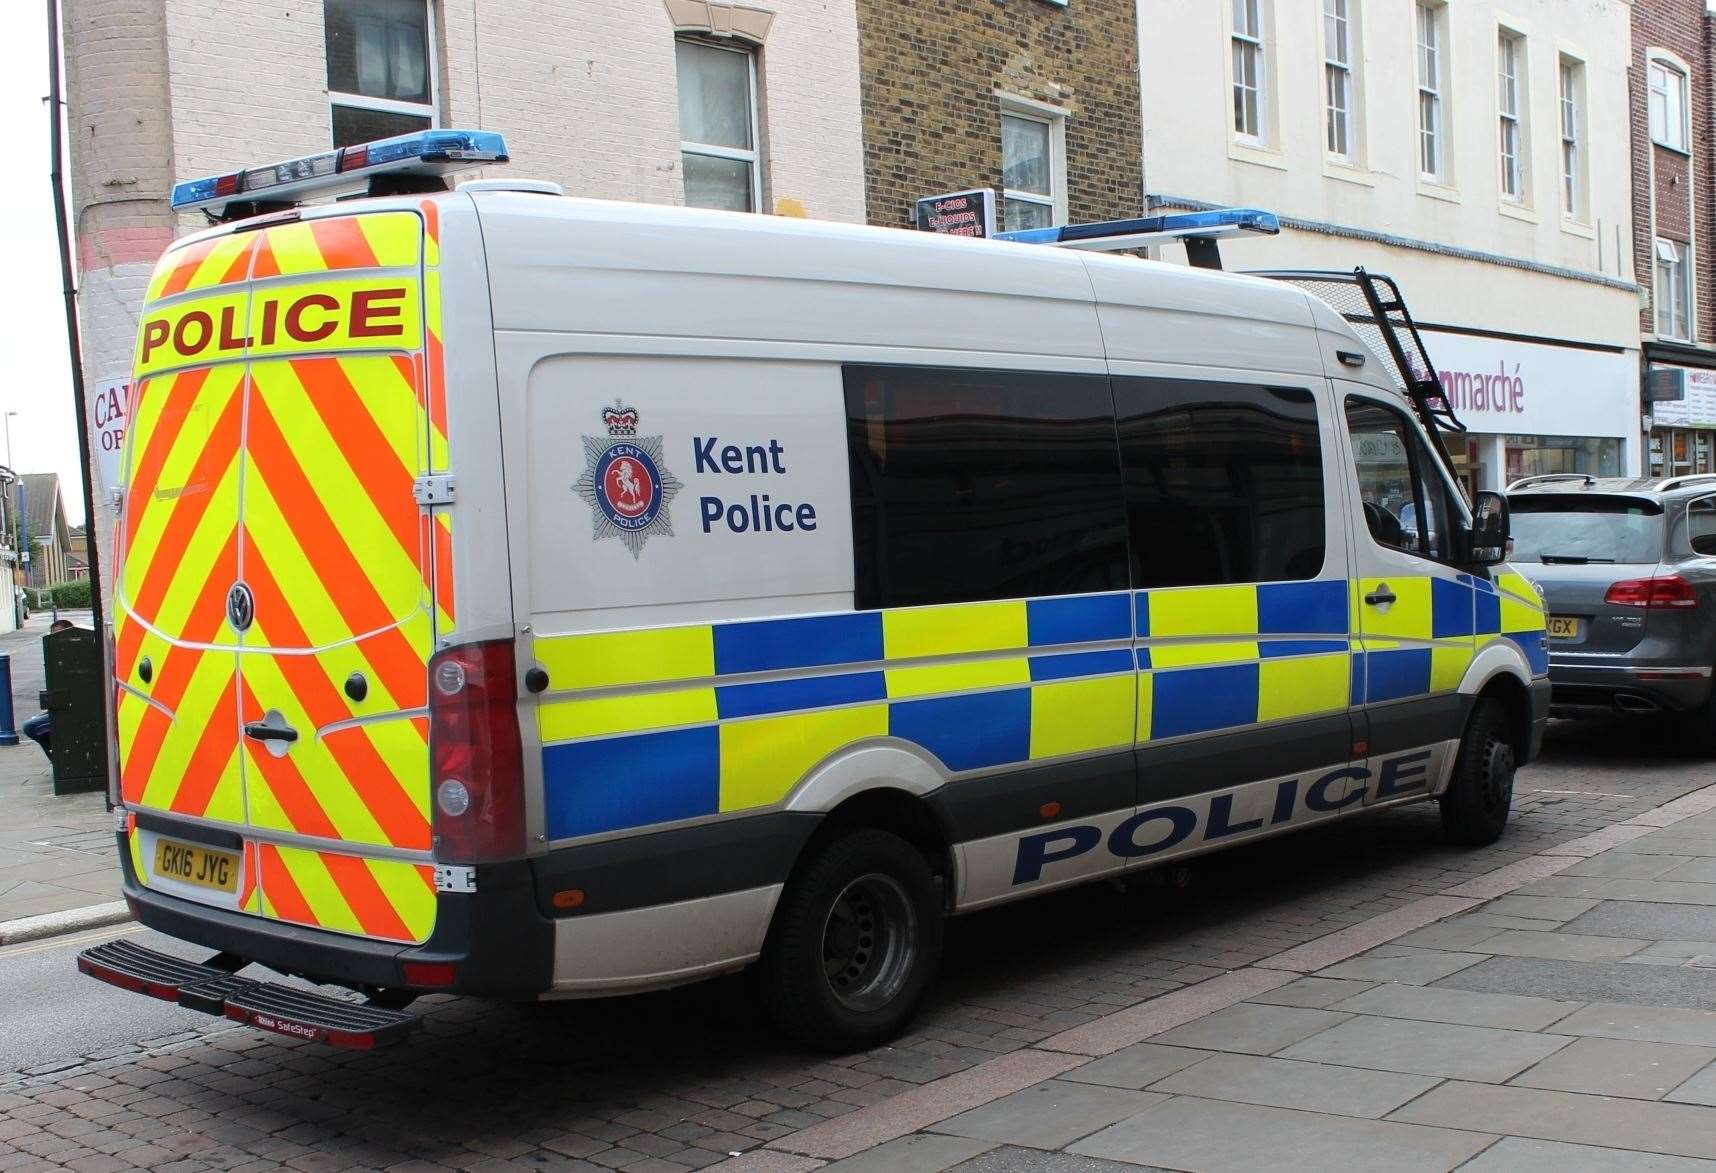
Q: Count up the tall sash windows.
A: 5